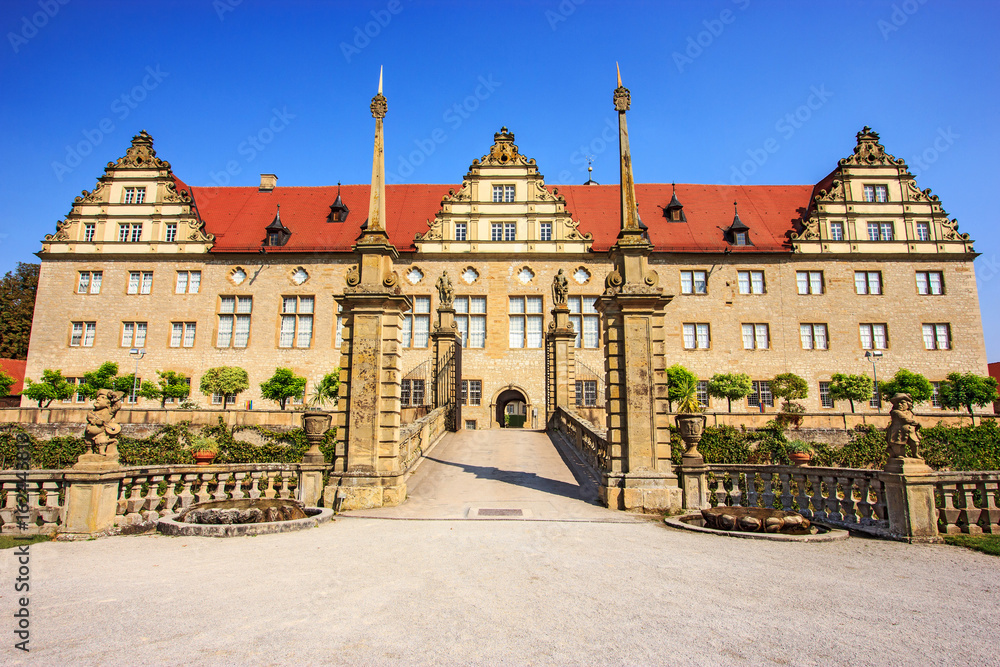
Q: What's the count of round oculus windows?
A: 6